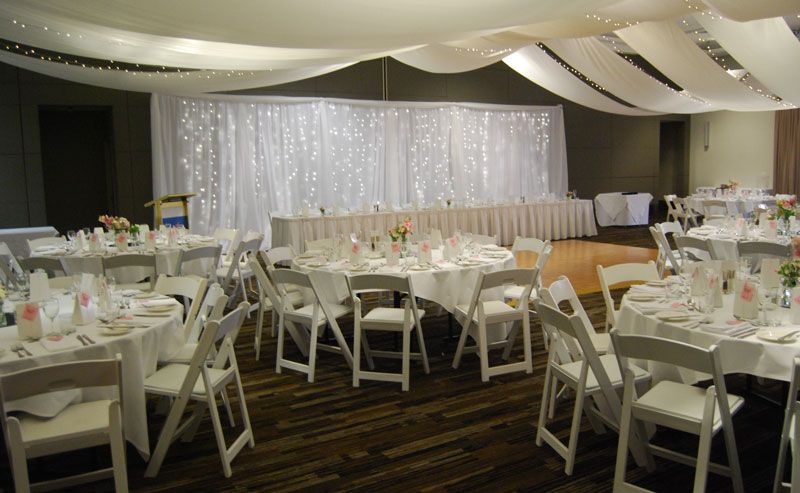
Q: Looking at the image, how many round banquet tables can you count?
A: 6